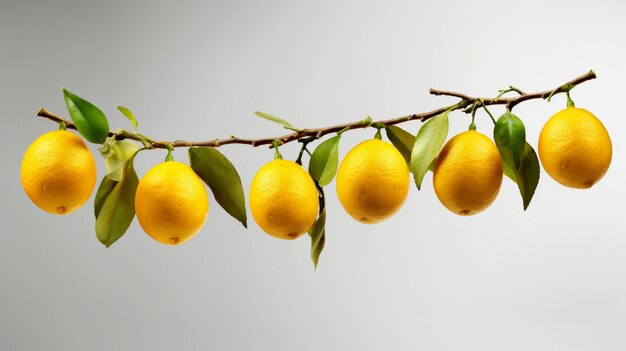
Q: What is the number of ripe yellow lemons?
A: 6